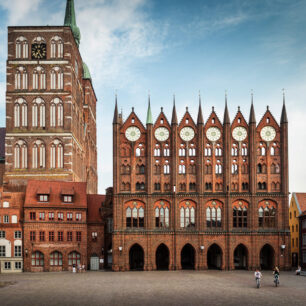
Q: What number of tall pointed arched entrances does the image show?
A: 6